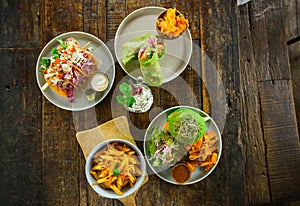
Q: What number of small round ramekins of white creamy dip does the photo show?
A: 1